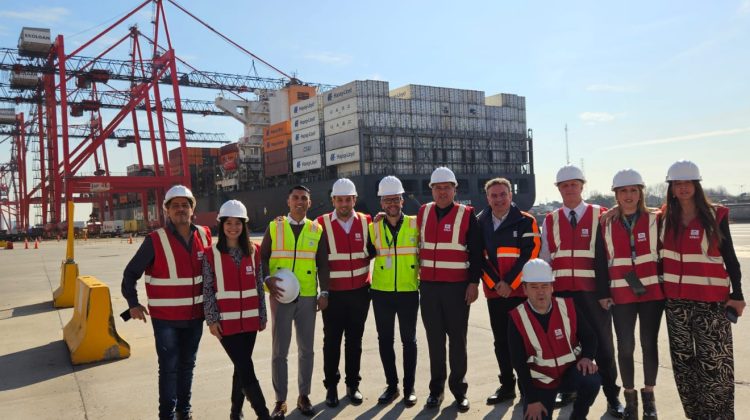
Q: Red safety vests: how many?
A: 8